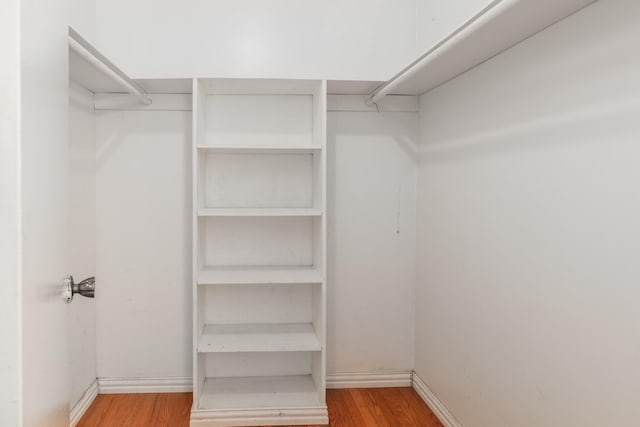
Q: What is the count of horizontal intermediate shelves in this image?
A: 4